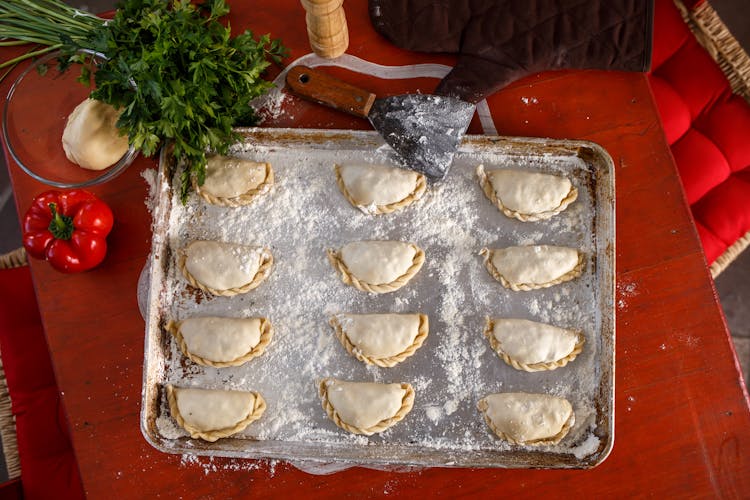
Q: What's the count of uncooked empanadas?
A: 12